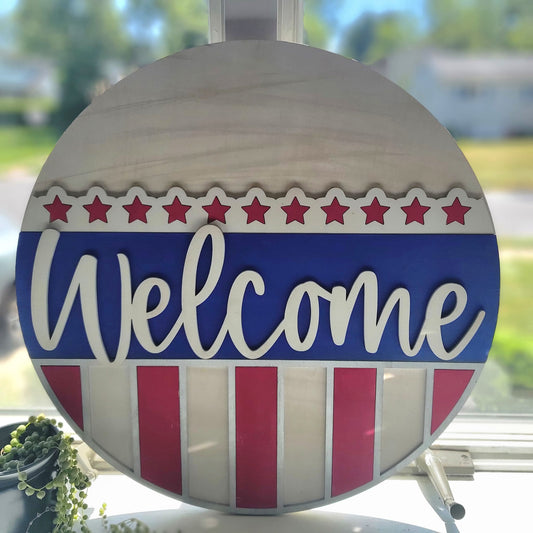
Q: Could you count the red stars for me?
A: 11